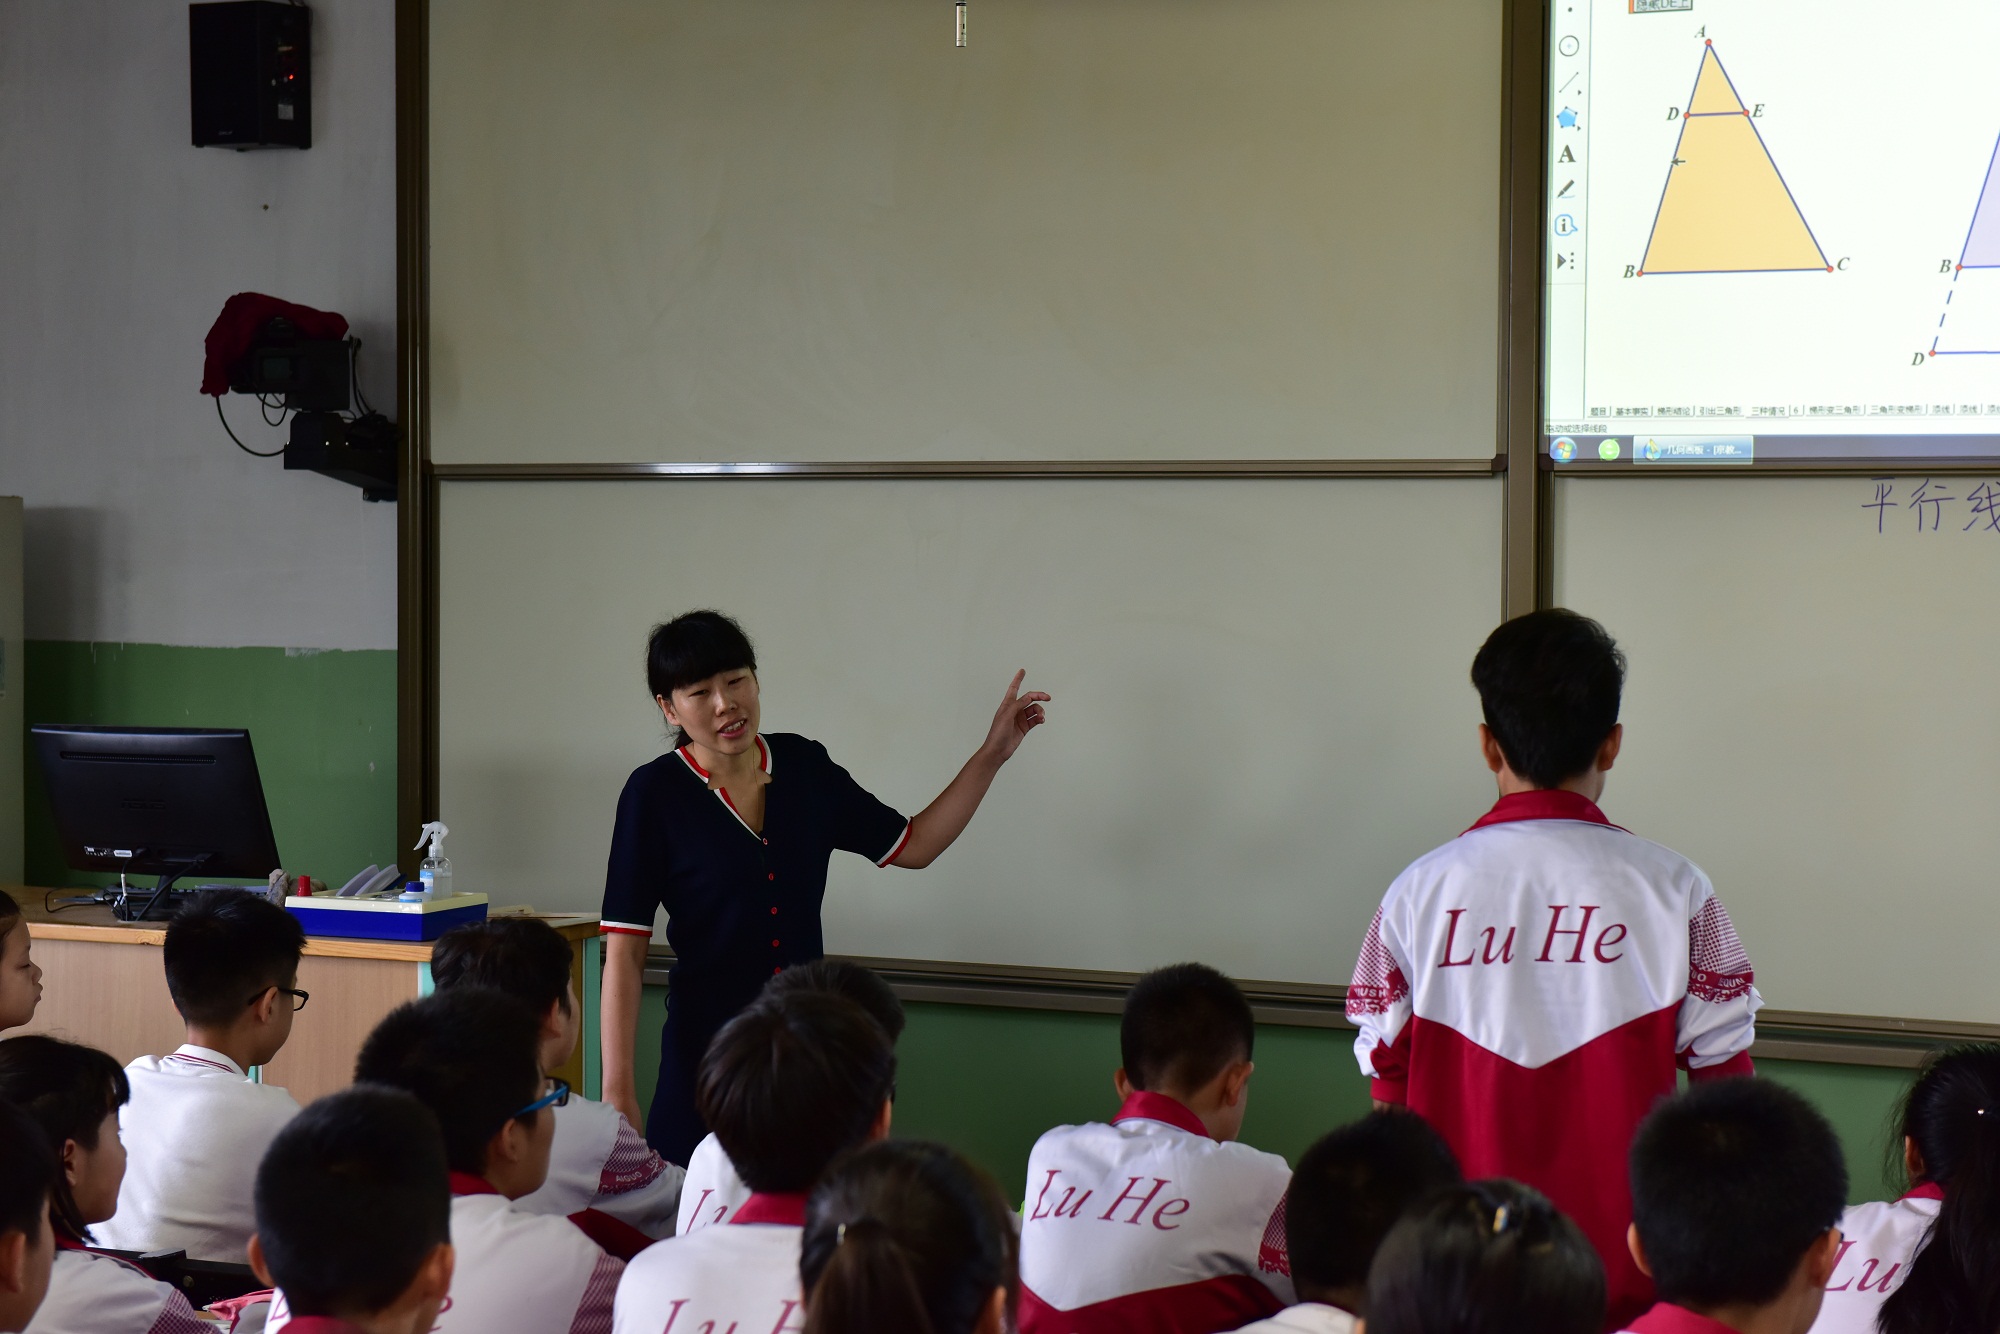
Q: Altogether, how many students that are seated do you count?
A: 15